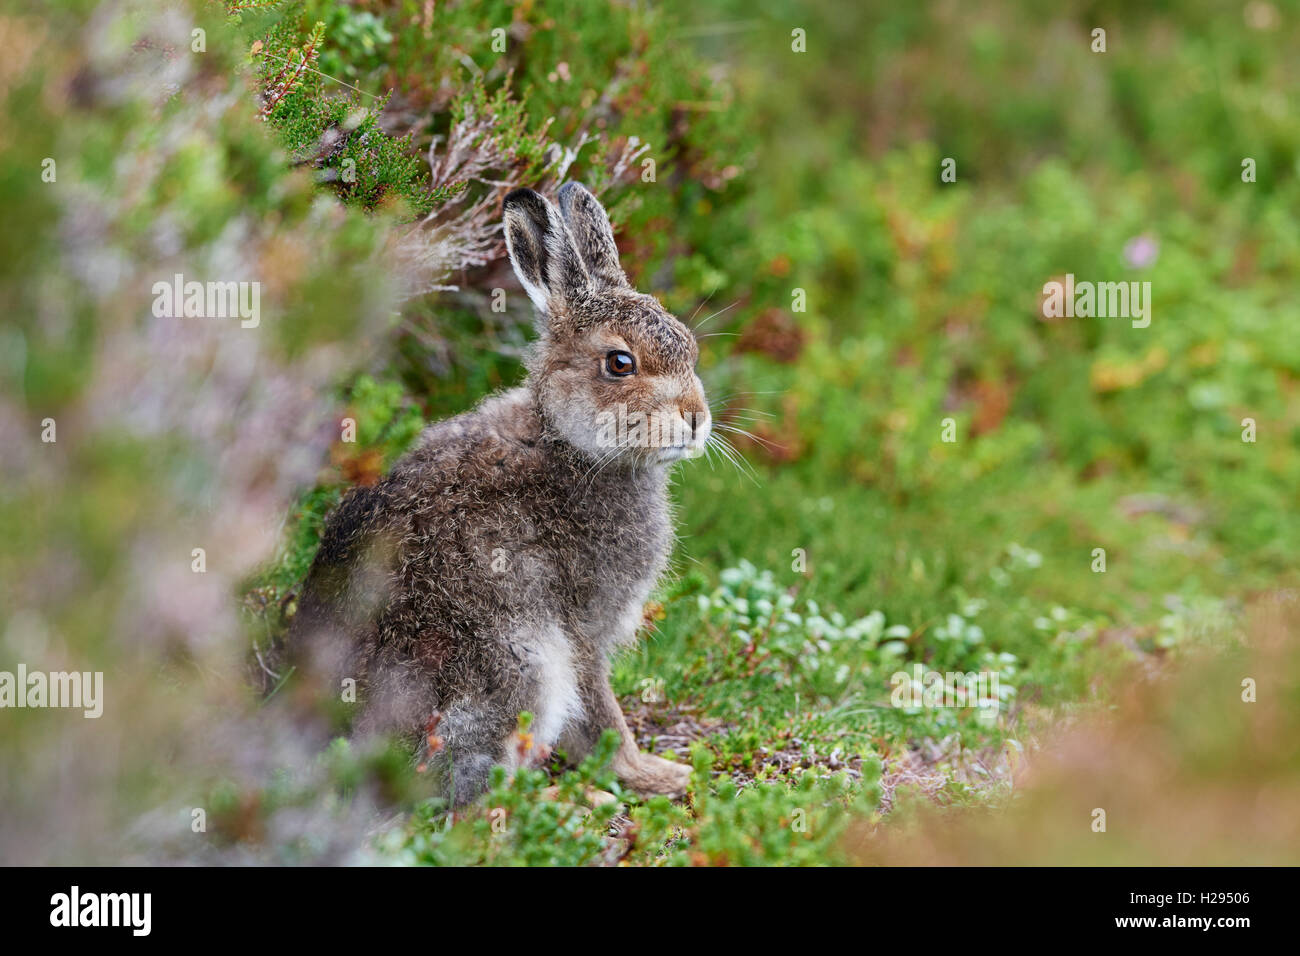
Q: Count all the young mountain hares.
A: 1